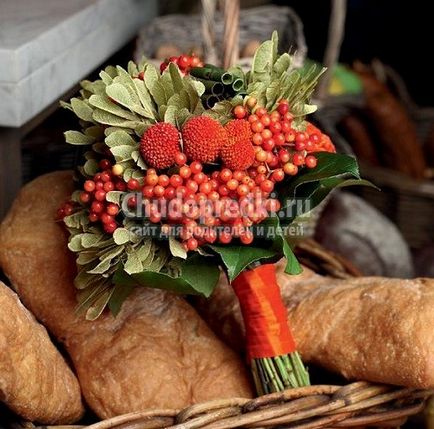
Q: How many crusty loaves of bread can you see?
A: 3